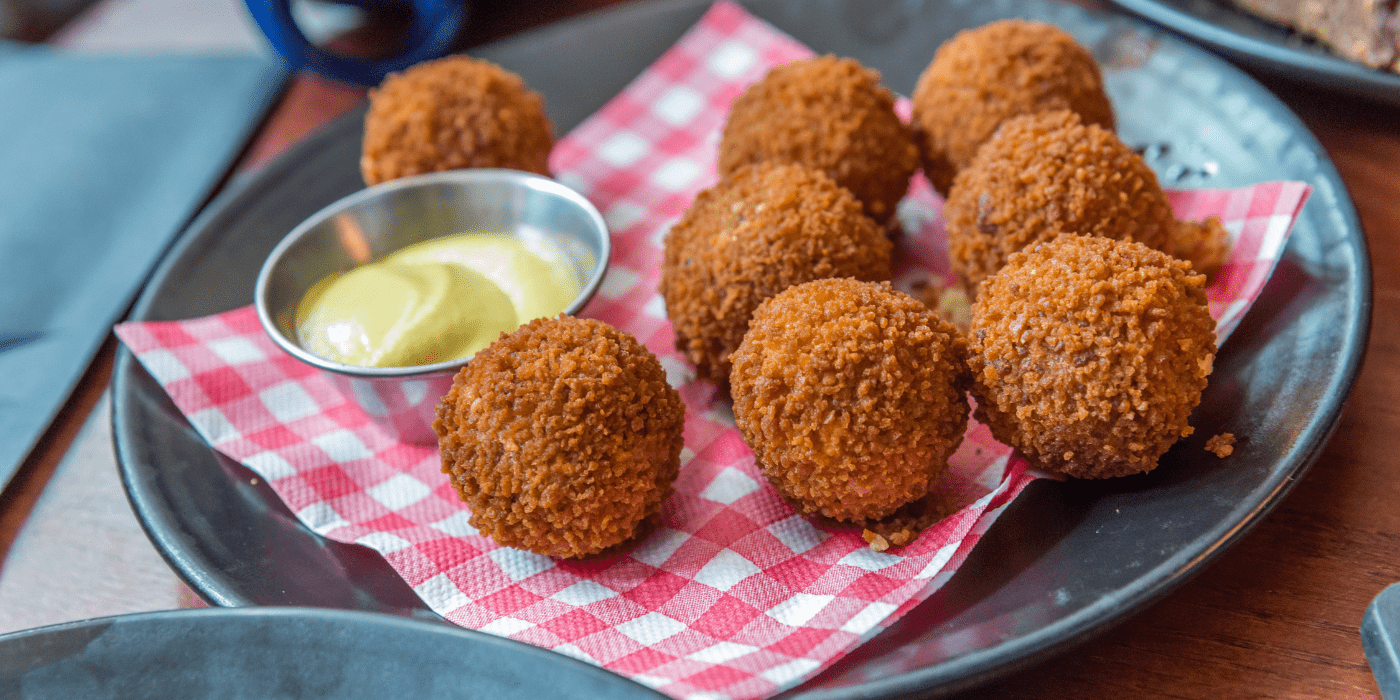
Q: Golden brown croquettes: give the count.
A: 8